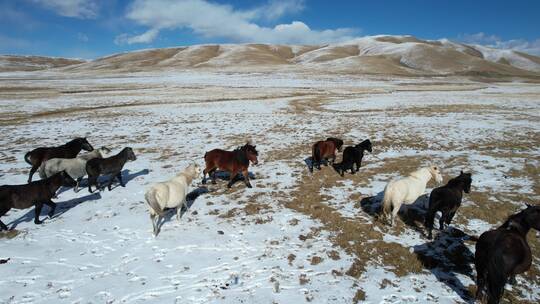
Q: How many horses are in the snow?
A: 11